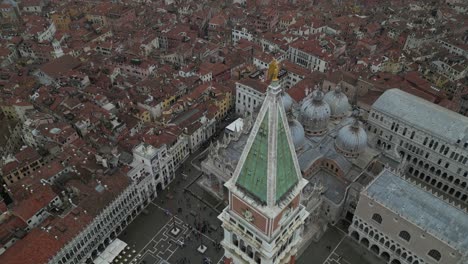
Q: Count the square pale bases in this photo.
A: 2